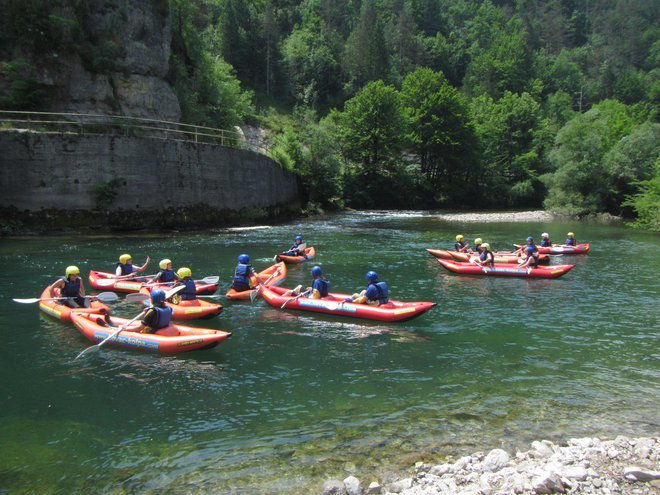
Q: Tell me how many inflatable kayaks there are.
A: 11